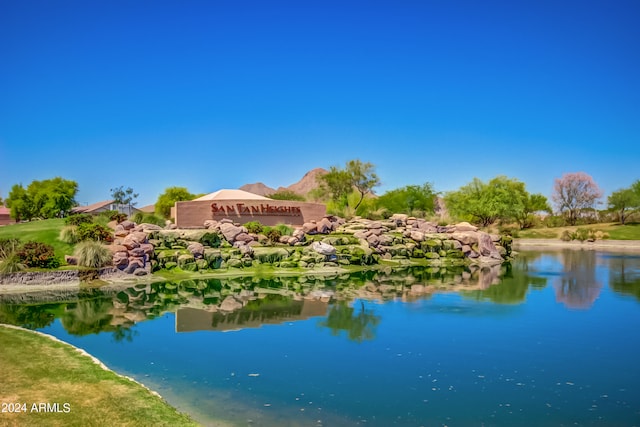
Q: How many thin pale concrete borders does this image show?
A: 1